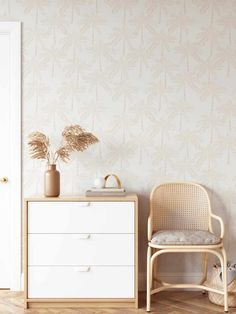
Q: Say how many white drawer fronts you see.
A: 3